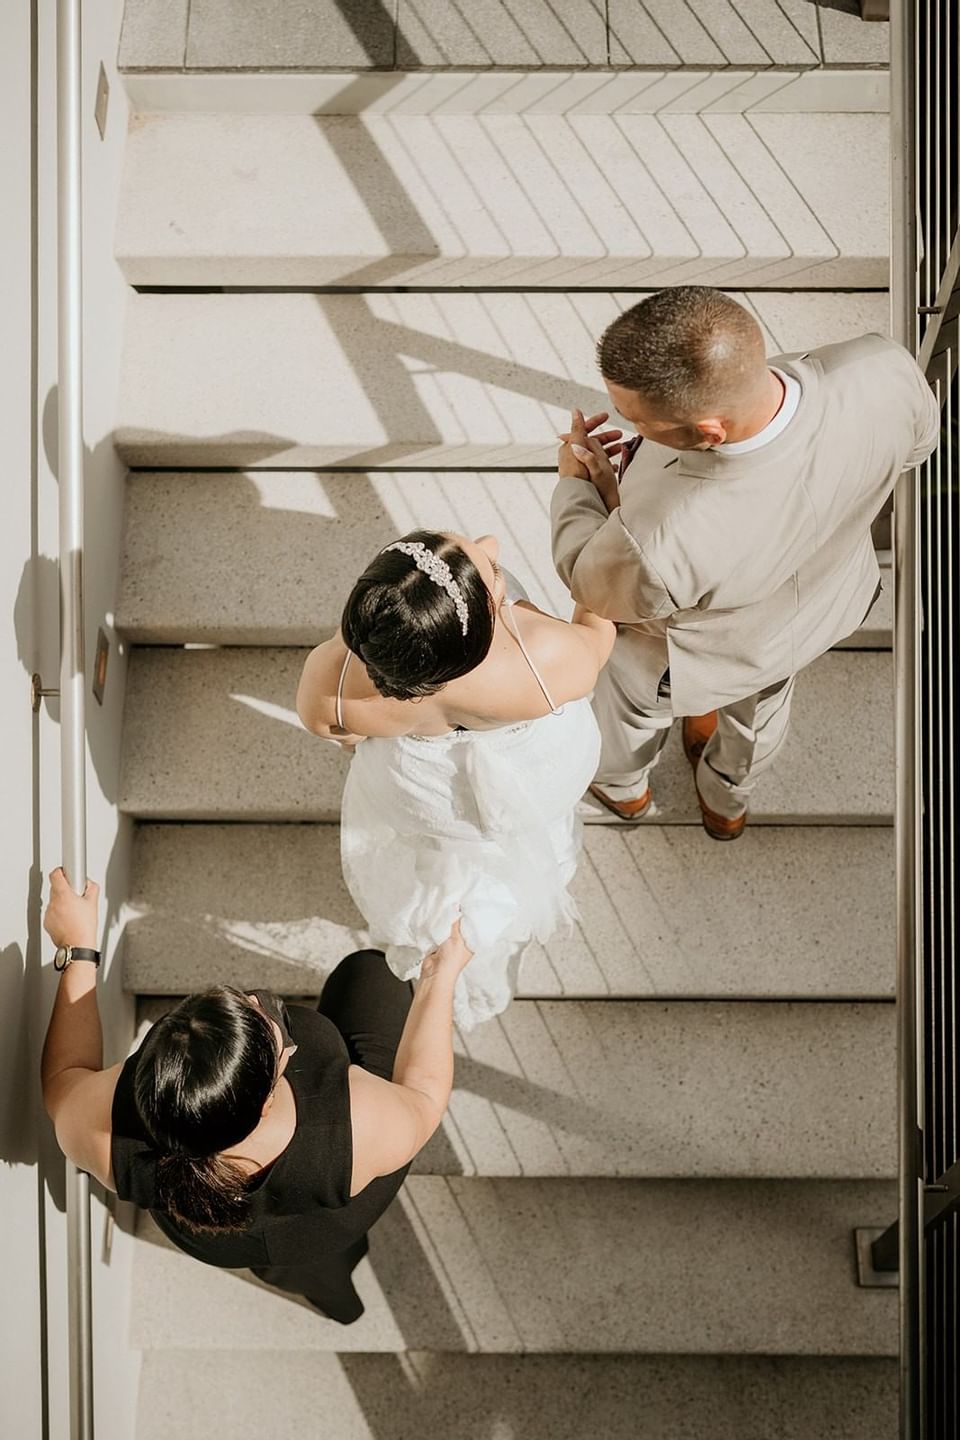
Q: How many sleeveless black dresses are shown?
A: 1